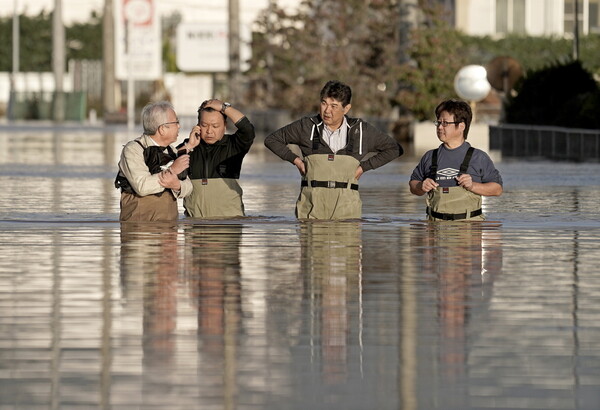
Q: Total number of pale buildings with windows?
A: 1